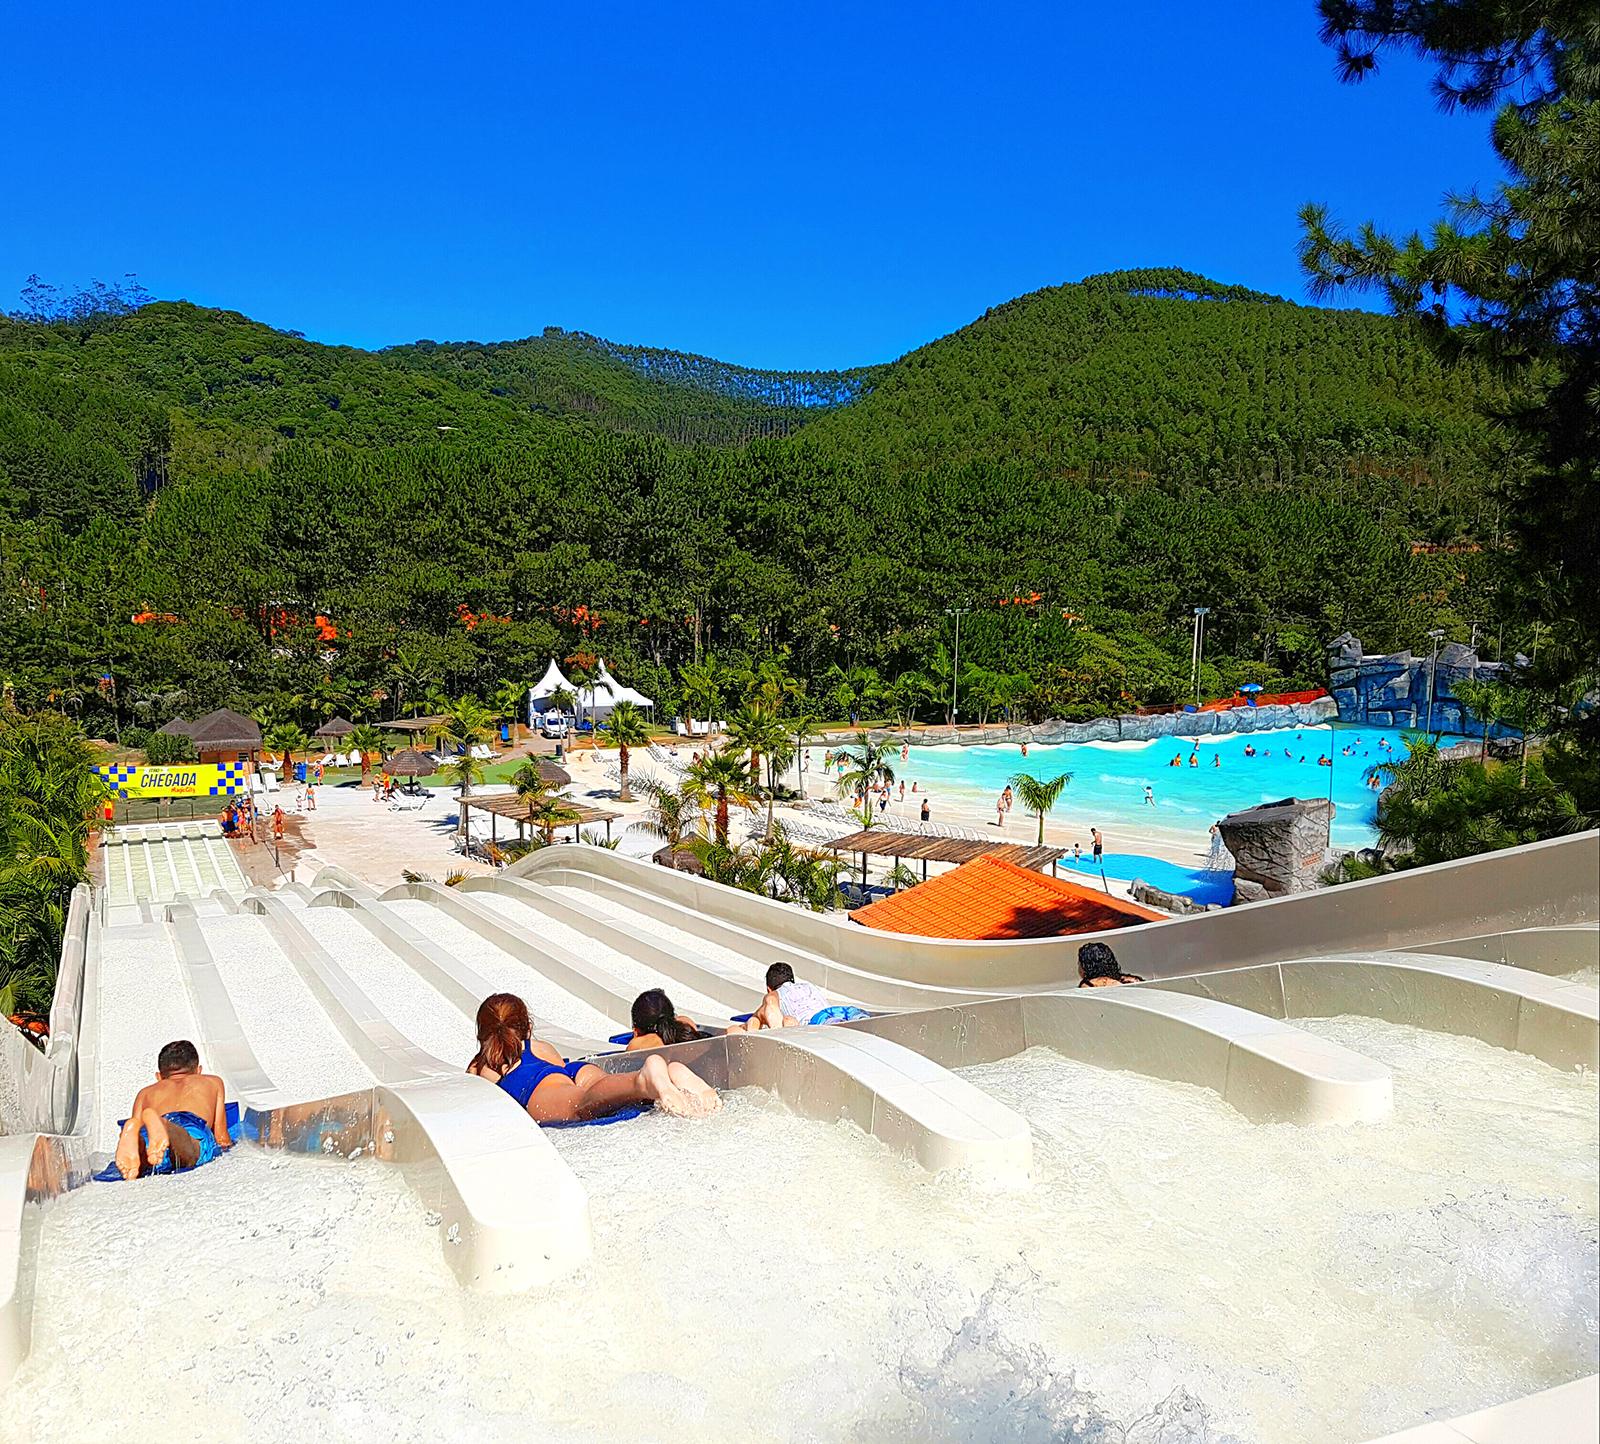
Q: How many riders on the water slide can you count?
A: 5